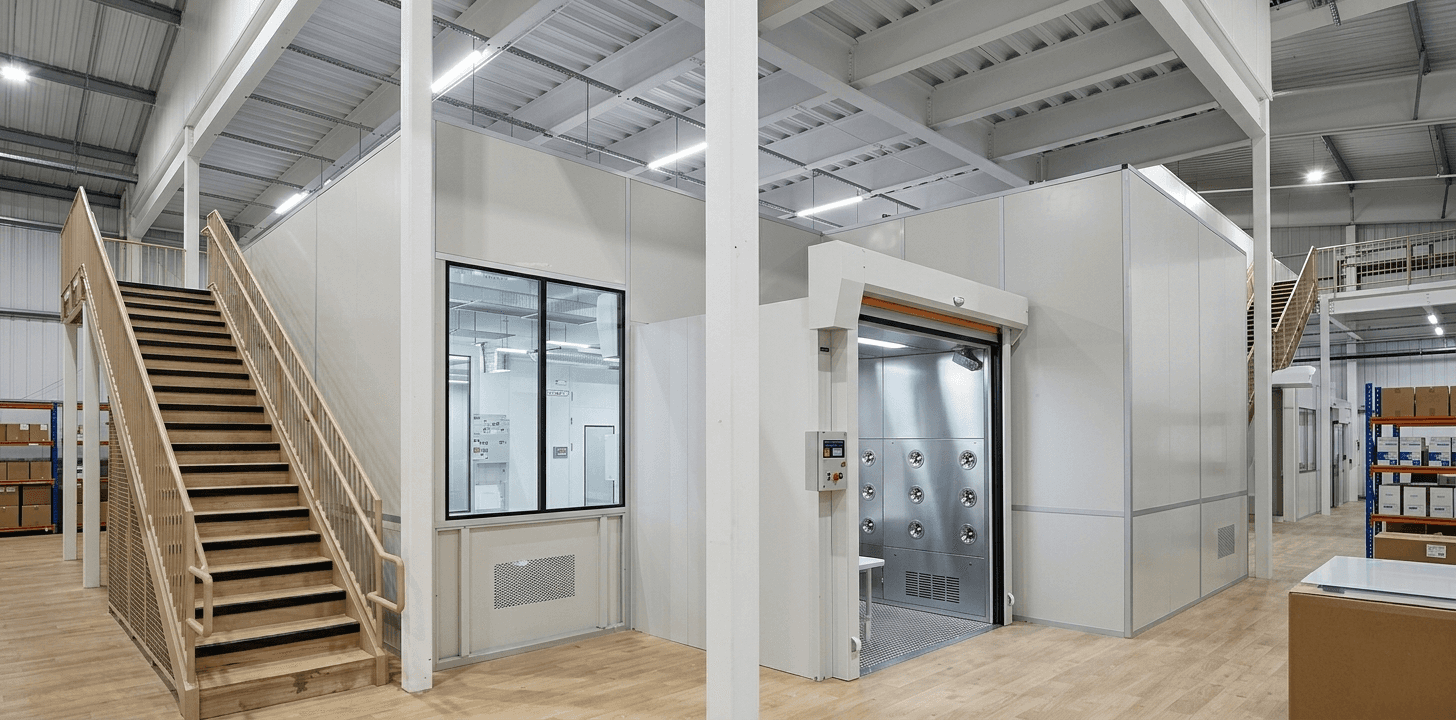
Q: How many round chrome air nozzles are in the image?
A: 9